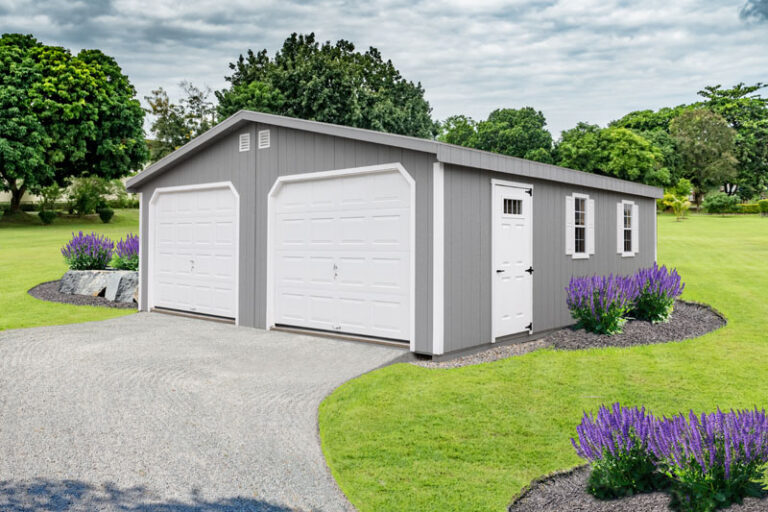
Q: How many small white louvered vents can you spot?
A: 2